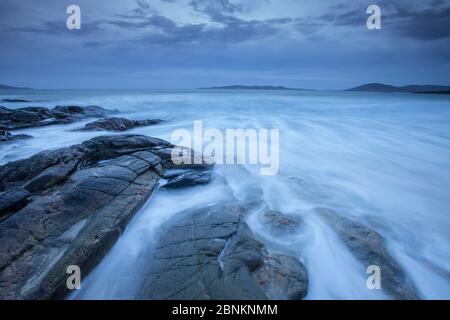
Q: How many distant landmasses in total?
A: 3